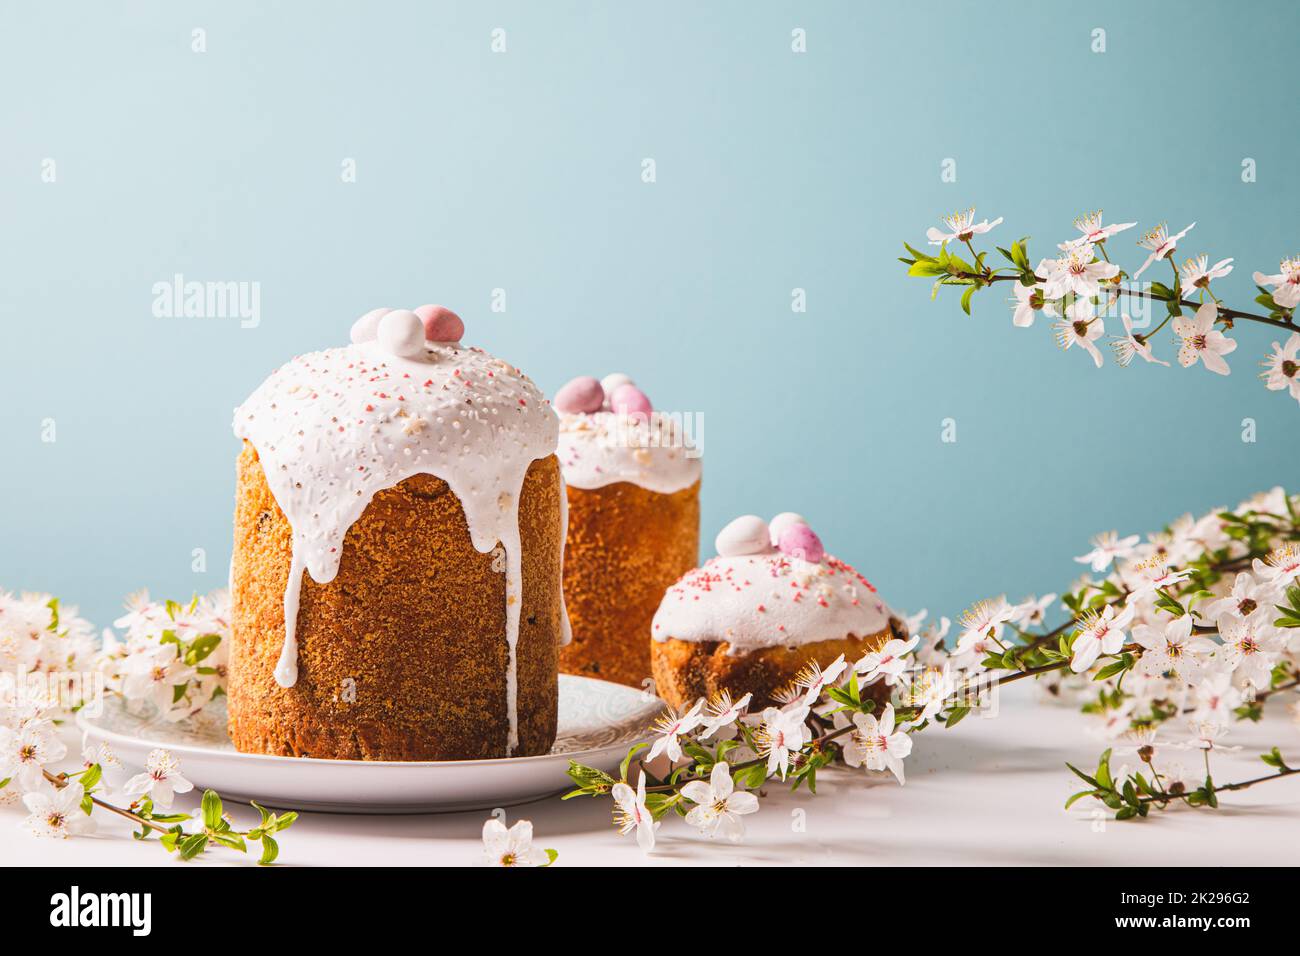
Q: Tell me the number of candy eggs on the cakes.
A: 9